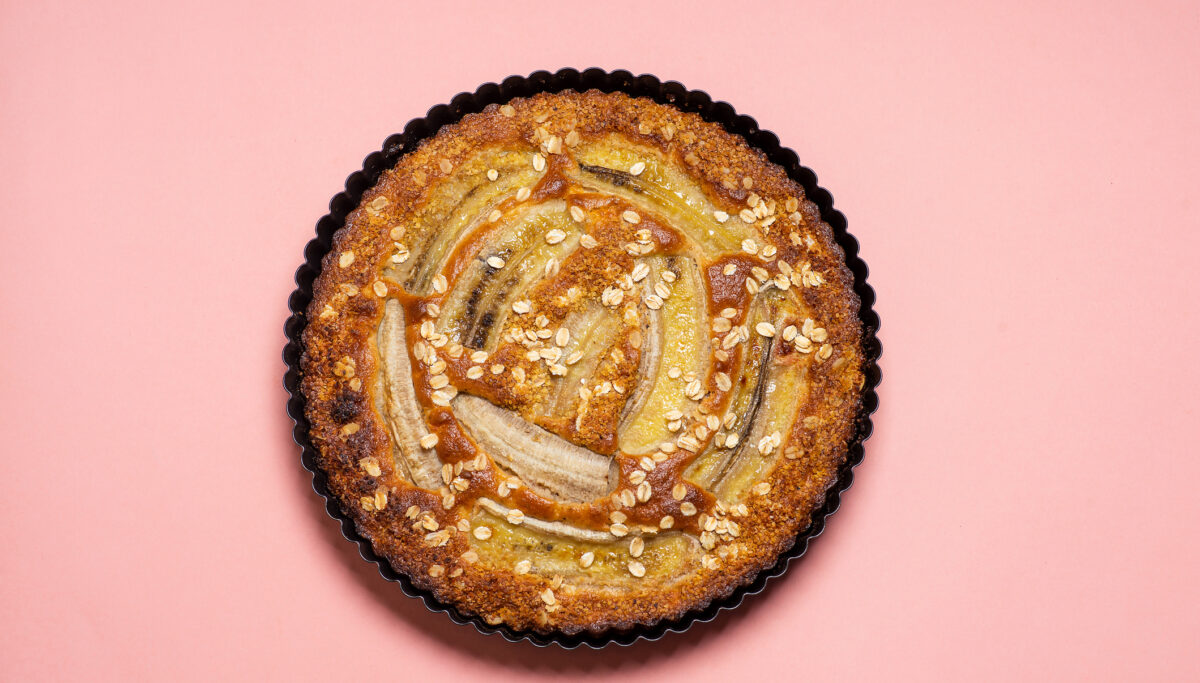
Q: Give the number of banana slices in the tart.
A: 9